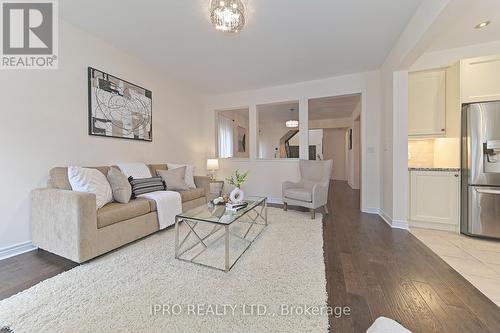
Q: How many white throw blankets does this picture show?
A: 1